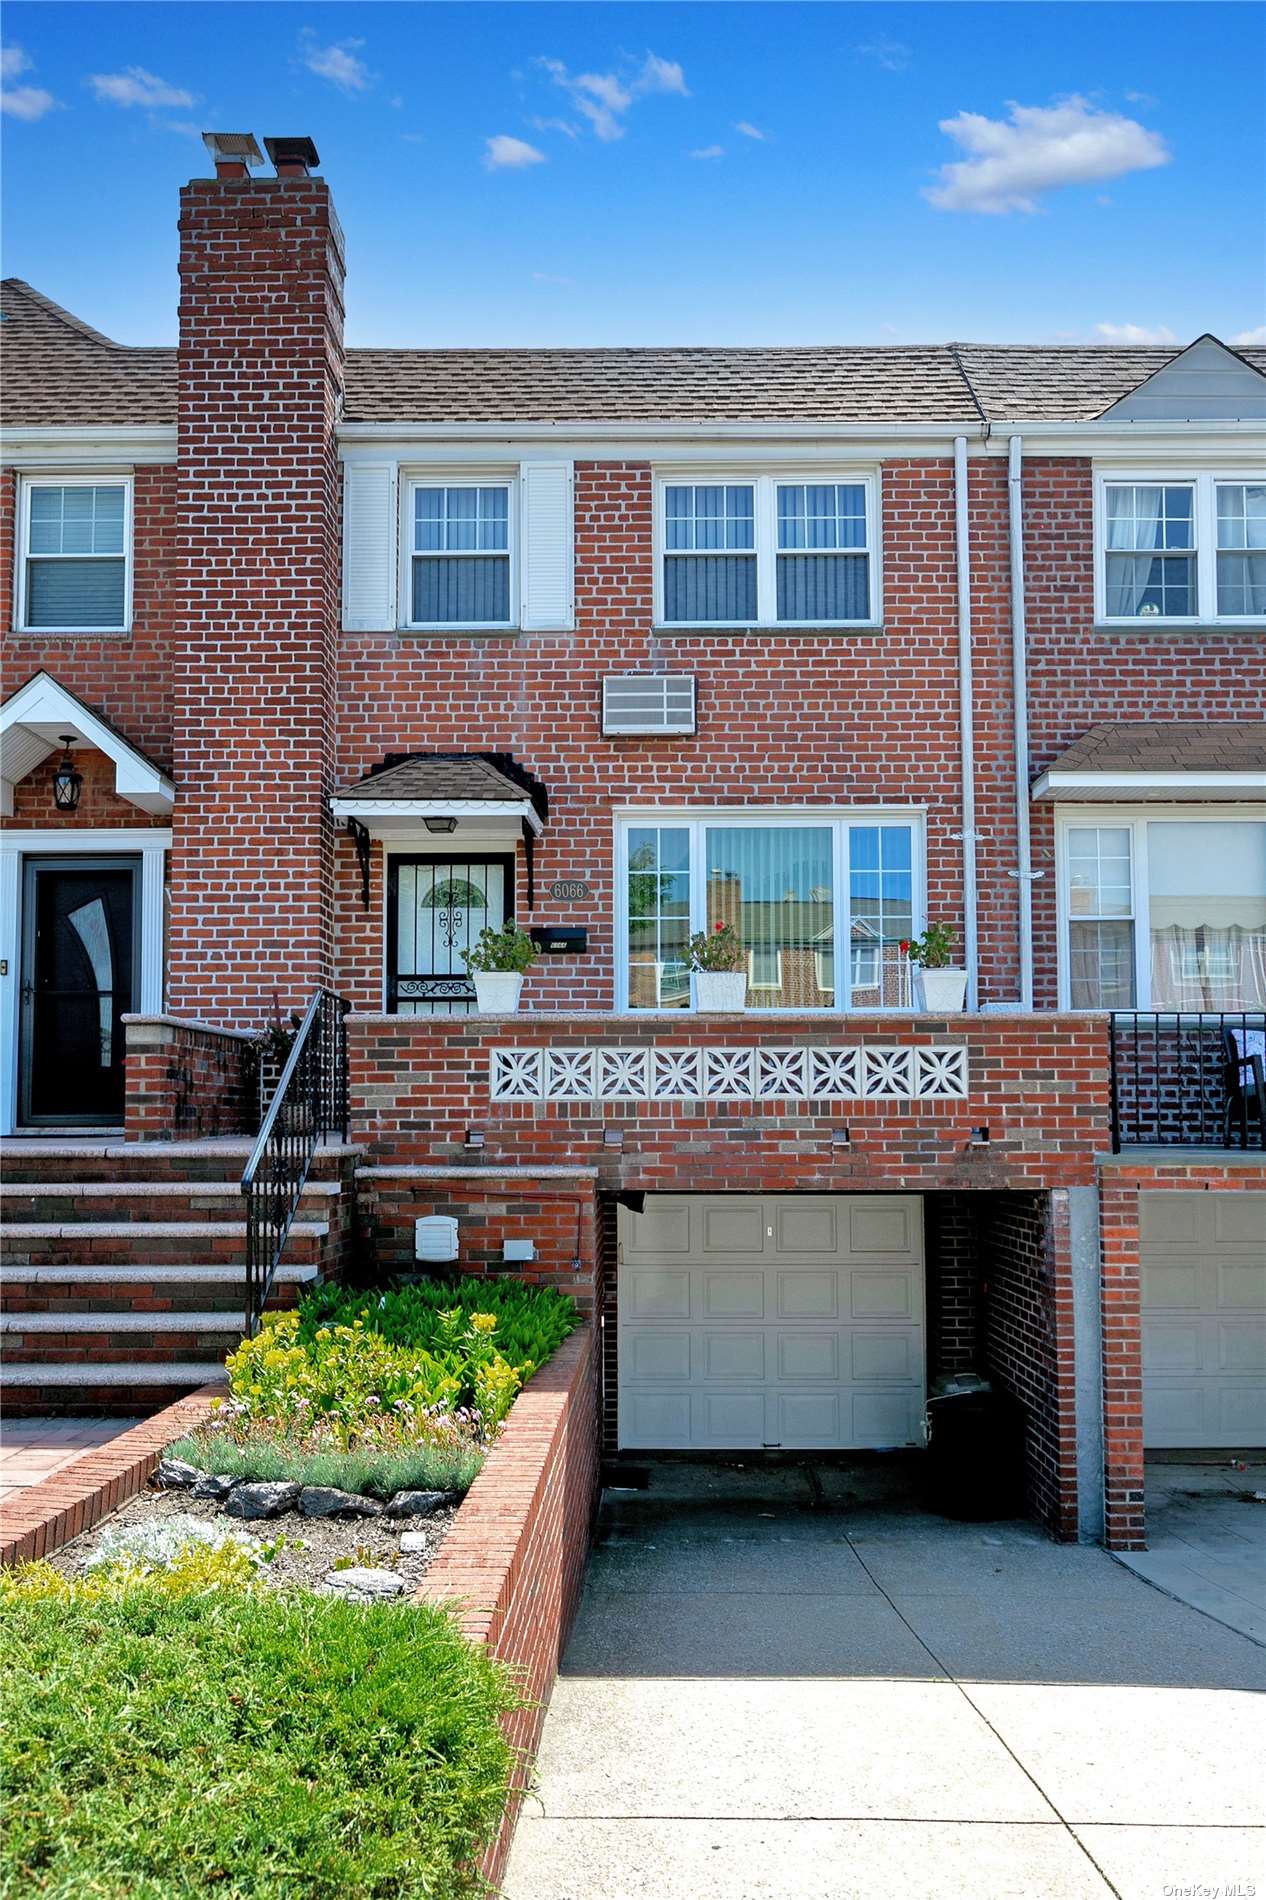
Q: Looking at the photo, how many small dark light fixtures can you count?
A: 2